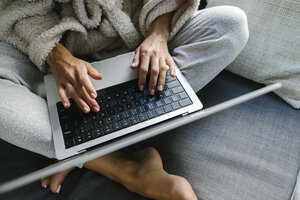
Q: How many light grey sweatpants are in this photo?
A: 1